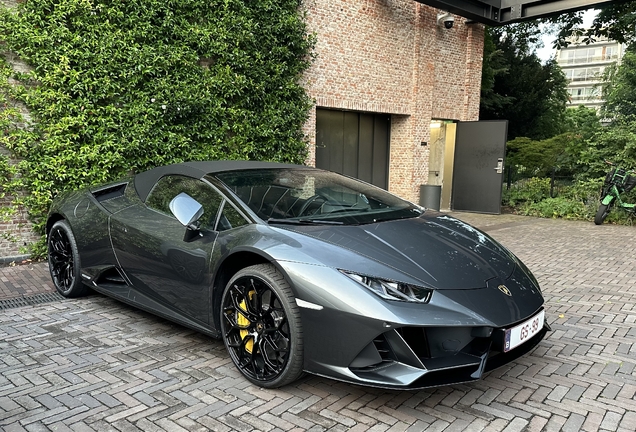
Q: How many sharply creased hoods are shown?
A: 1